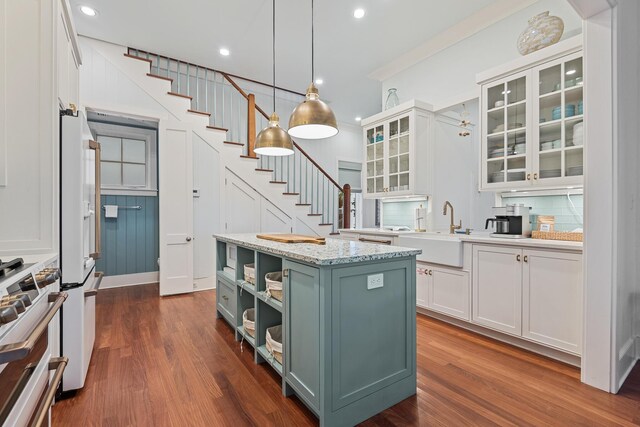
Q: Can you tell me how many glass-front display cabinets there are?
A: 2